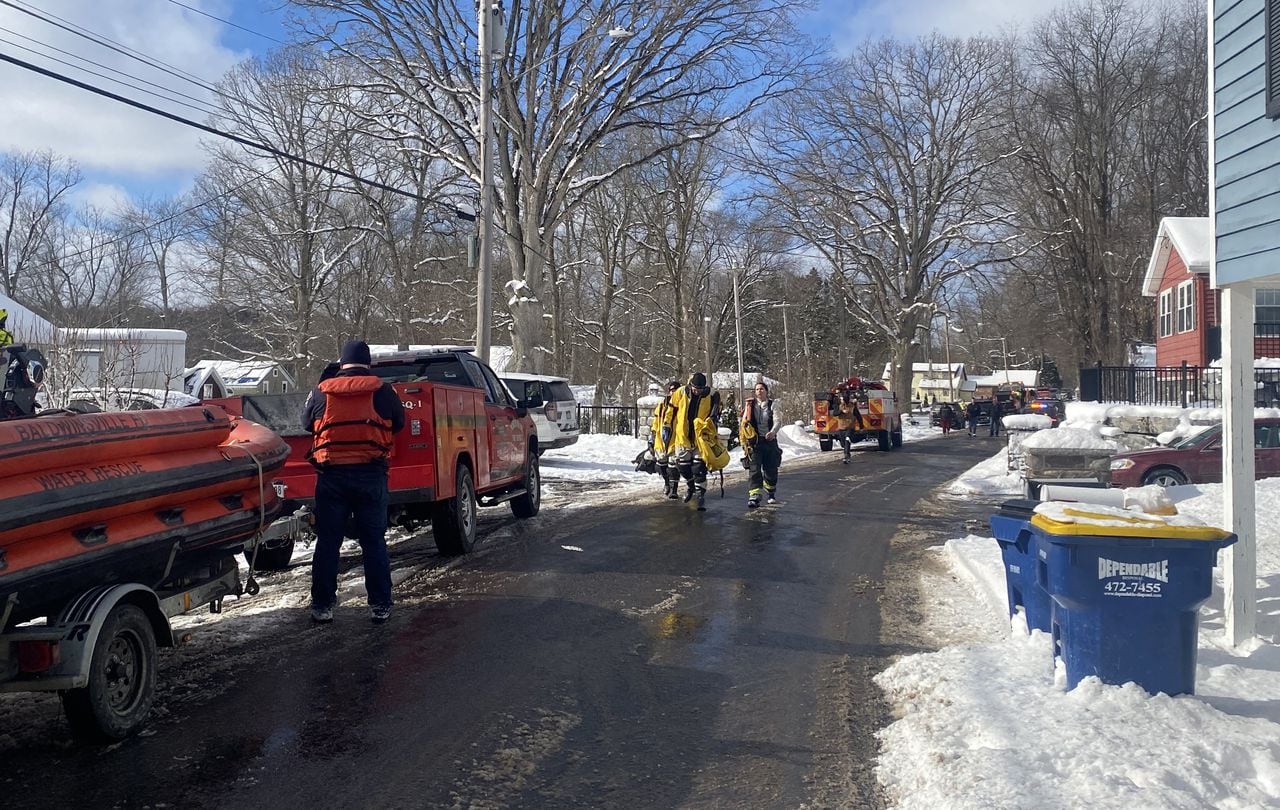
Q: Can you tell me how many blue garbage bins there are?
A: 2